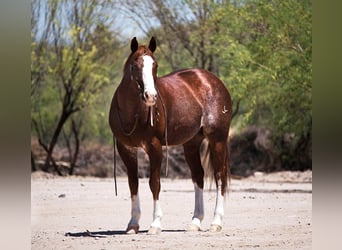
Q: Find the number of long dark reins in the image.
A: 2